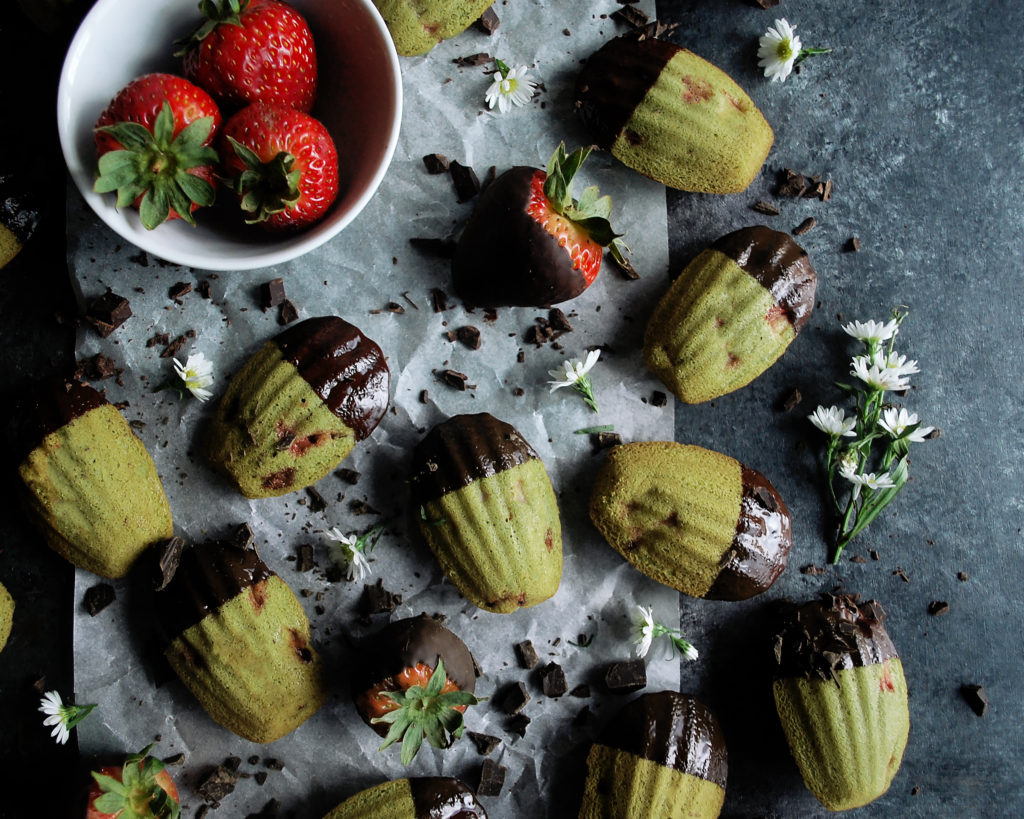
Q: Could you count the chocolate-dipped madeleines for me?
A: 11